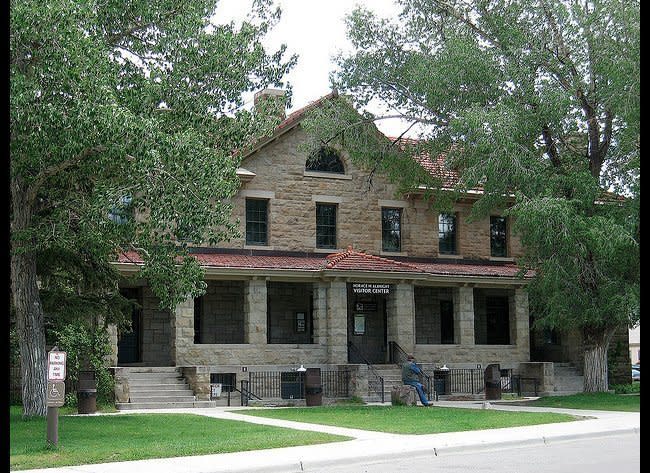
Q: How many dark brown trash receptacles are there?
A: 3